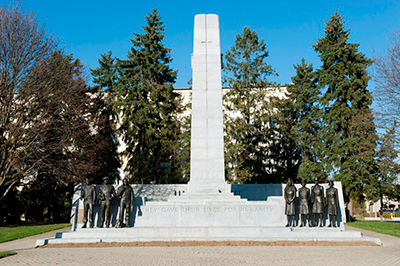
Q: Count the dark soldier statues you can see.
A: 7